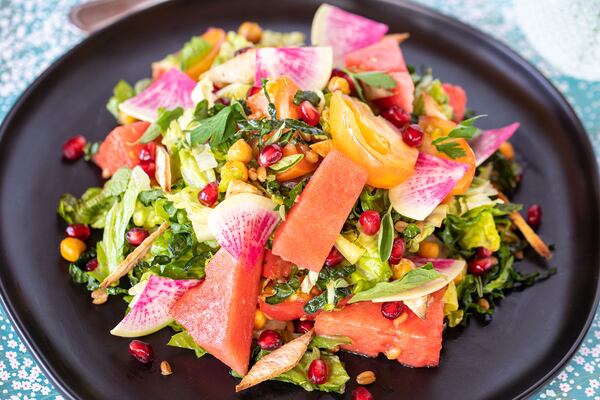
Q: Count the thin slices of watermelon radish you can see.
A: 8